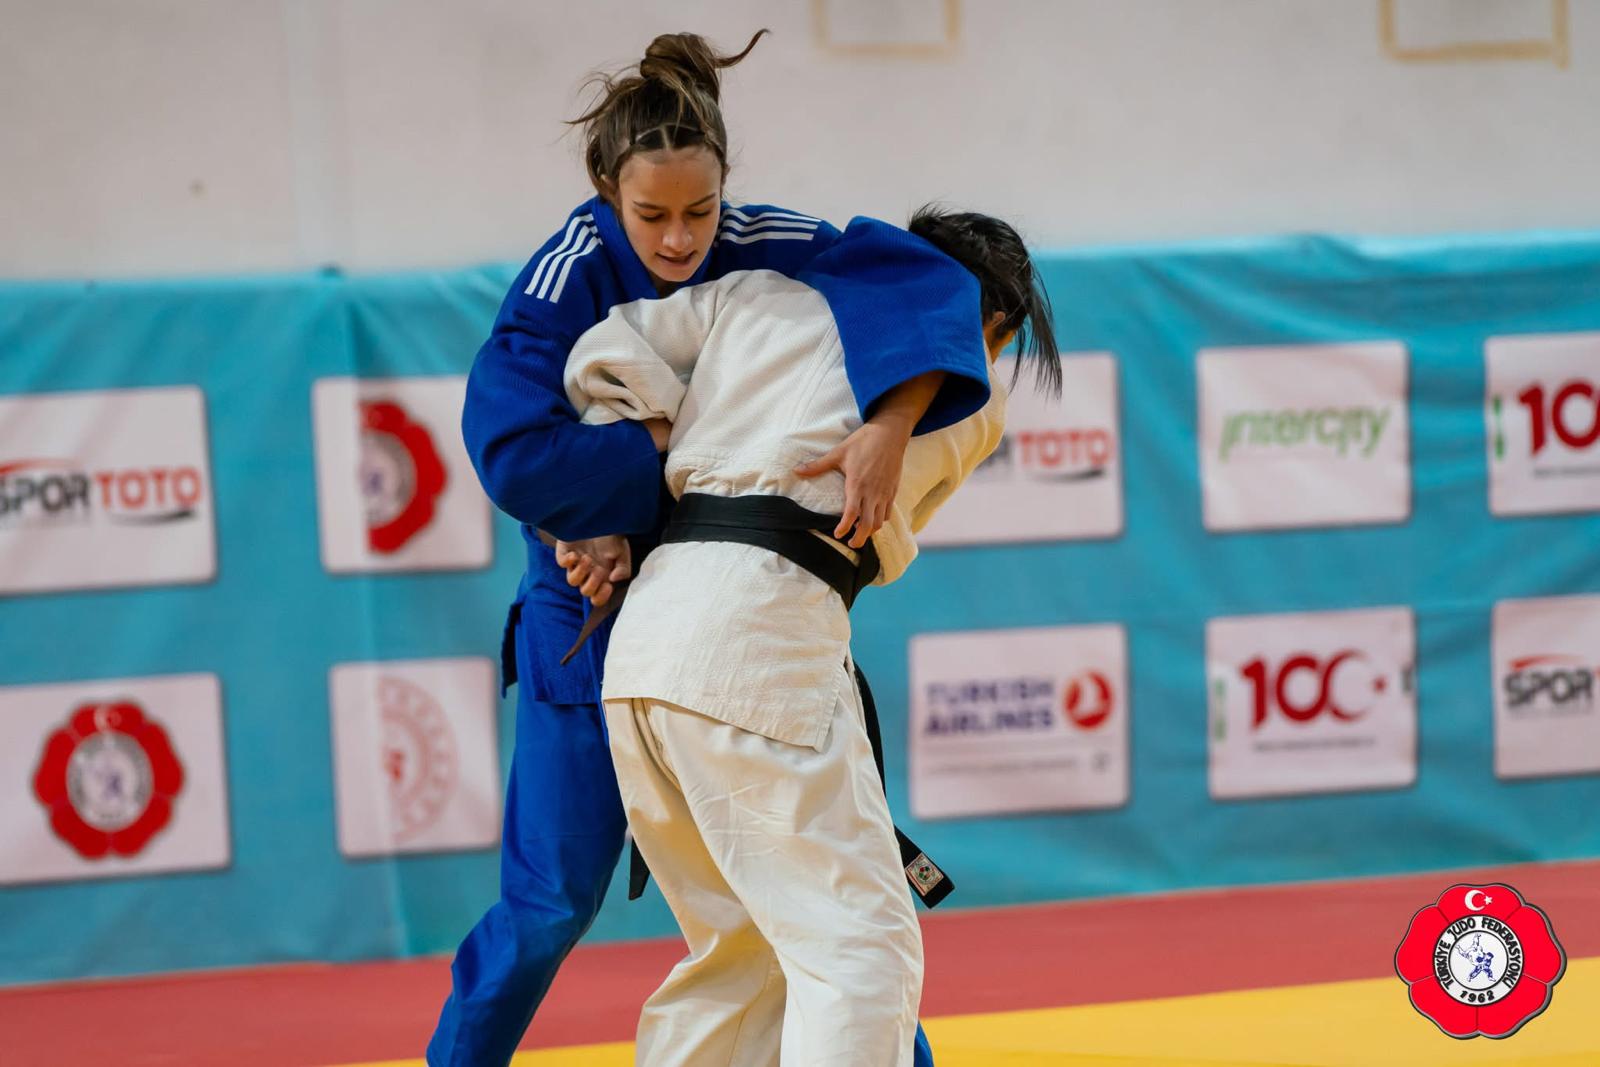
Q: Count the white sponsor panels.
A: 10